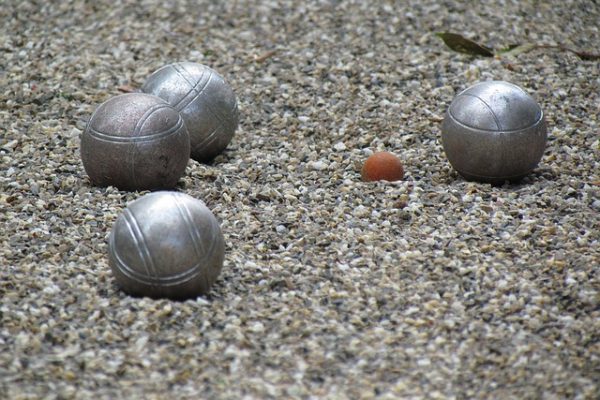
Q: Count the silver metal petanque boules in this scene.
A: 4